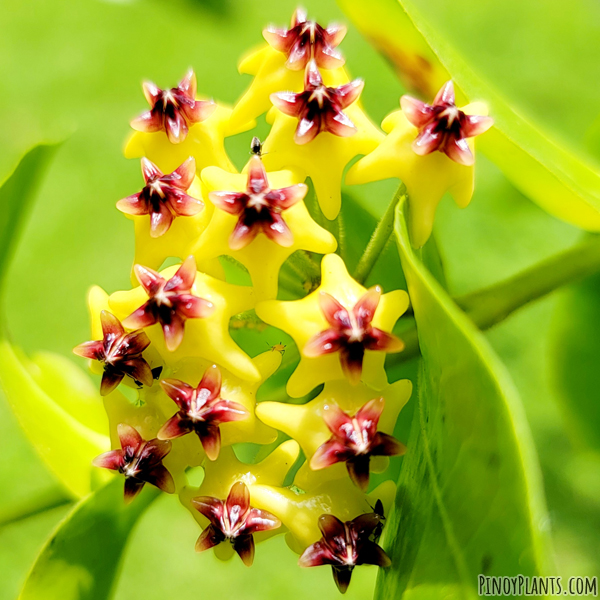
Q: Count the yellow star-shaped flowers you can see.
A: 14